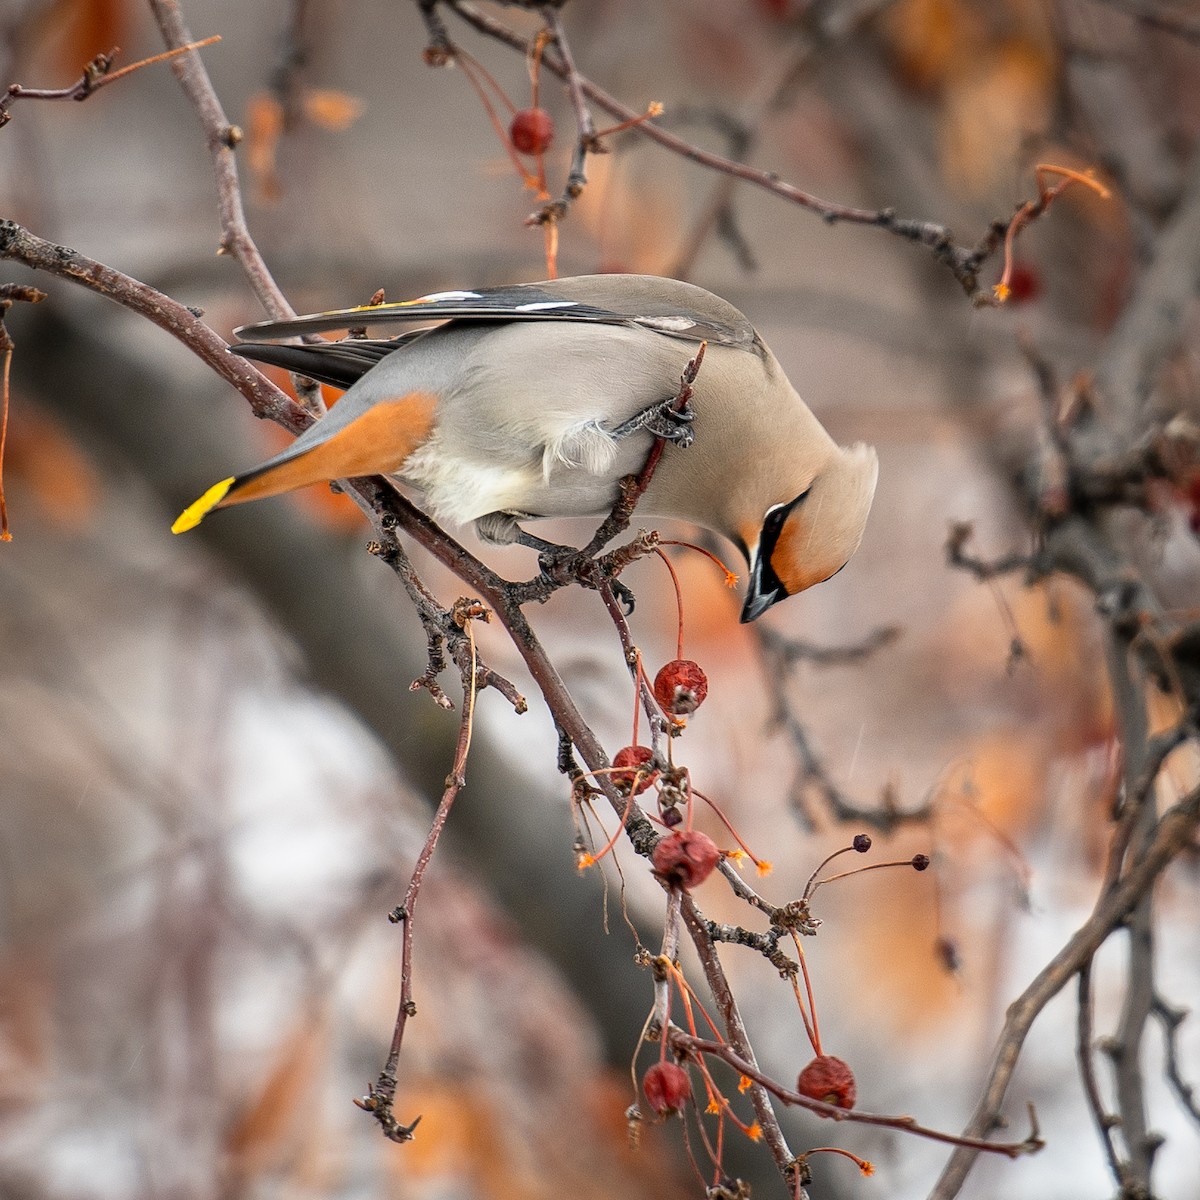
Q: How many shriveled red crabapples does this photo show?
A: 6